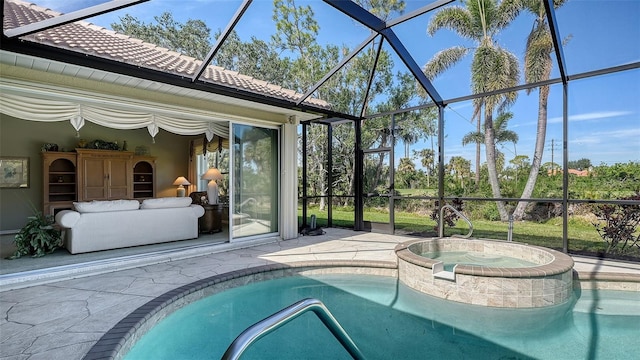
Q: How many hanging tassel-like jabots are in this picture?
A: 3